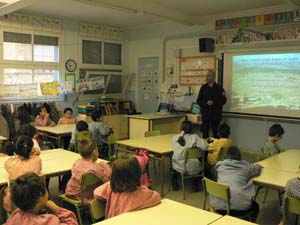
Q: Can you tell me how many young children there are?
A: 14